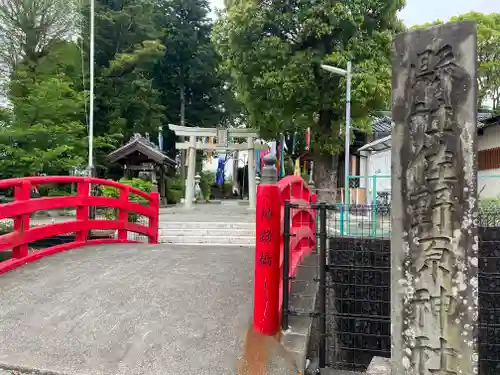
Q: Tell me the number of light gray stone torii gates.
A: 1